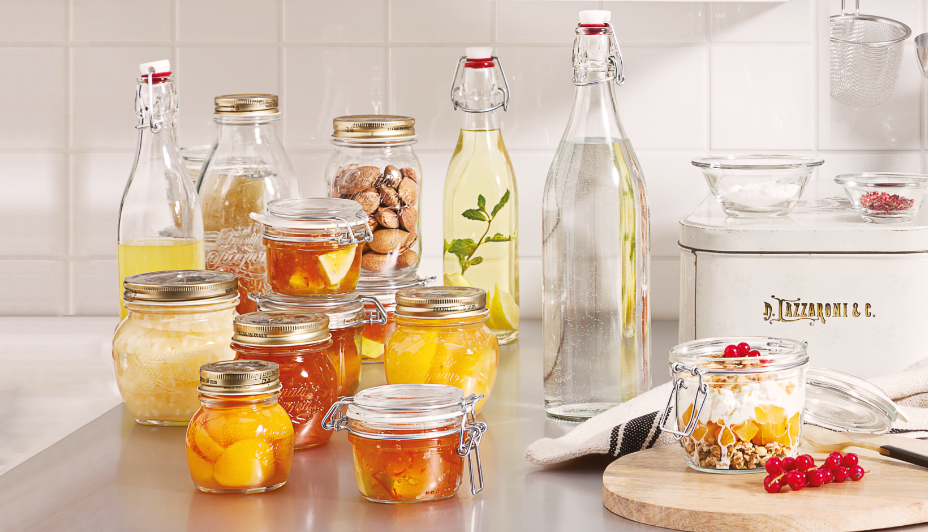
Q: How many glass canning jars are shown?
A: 11